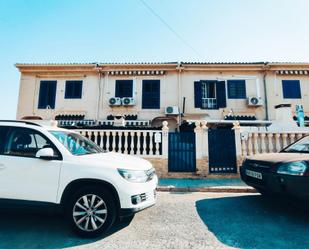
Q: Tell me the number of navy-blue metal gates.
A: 2